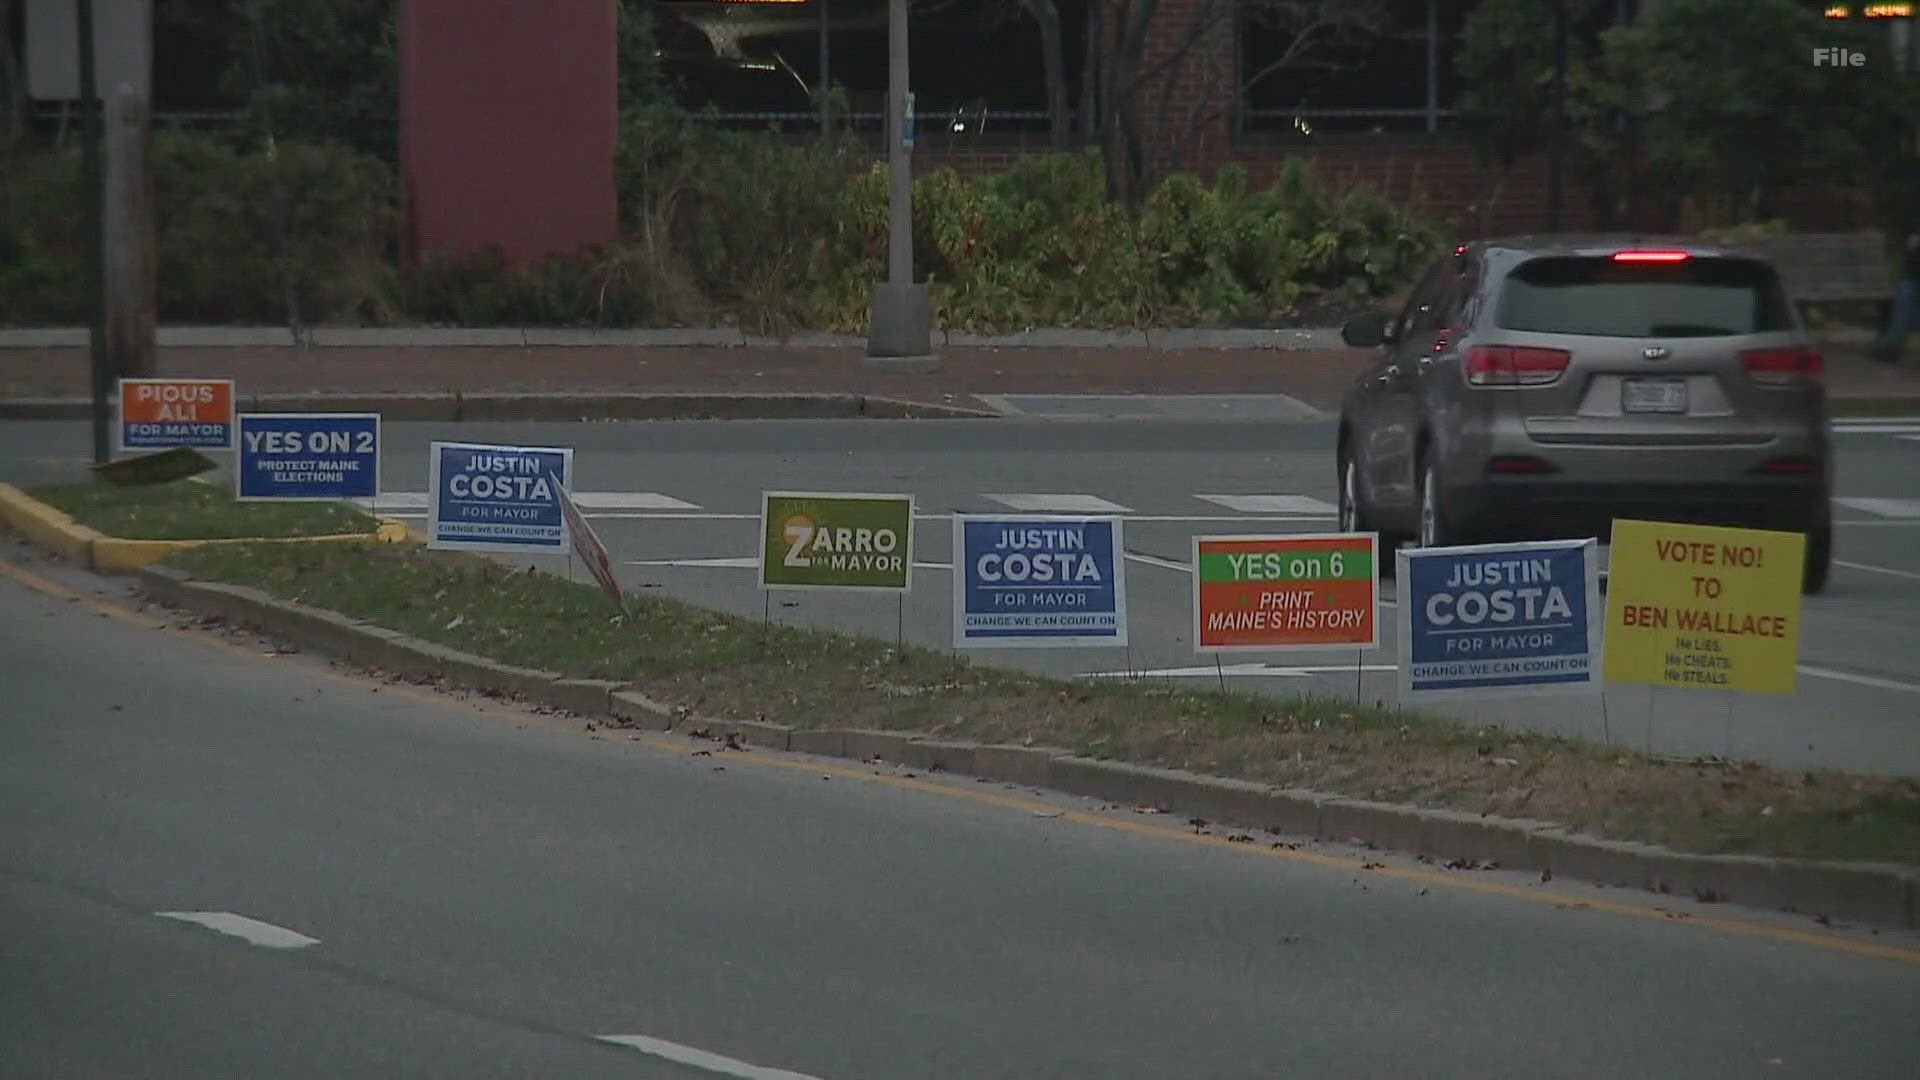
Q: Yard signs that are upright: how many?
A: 8